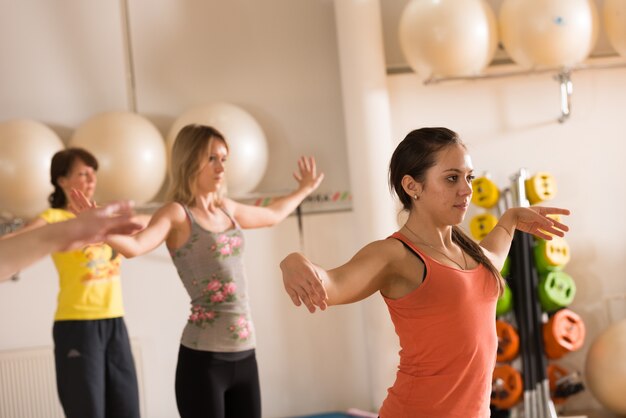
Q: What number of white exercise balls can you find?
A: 7